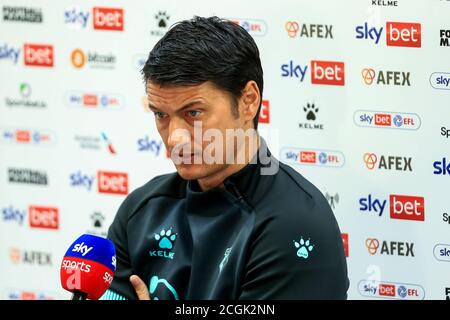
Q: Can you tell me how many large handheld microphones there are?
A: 1